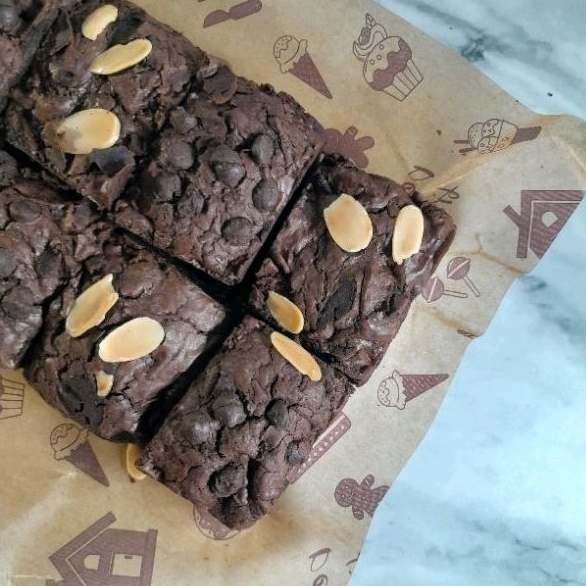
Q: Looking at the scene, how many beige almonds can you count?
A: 11